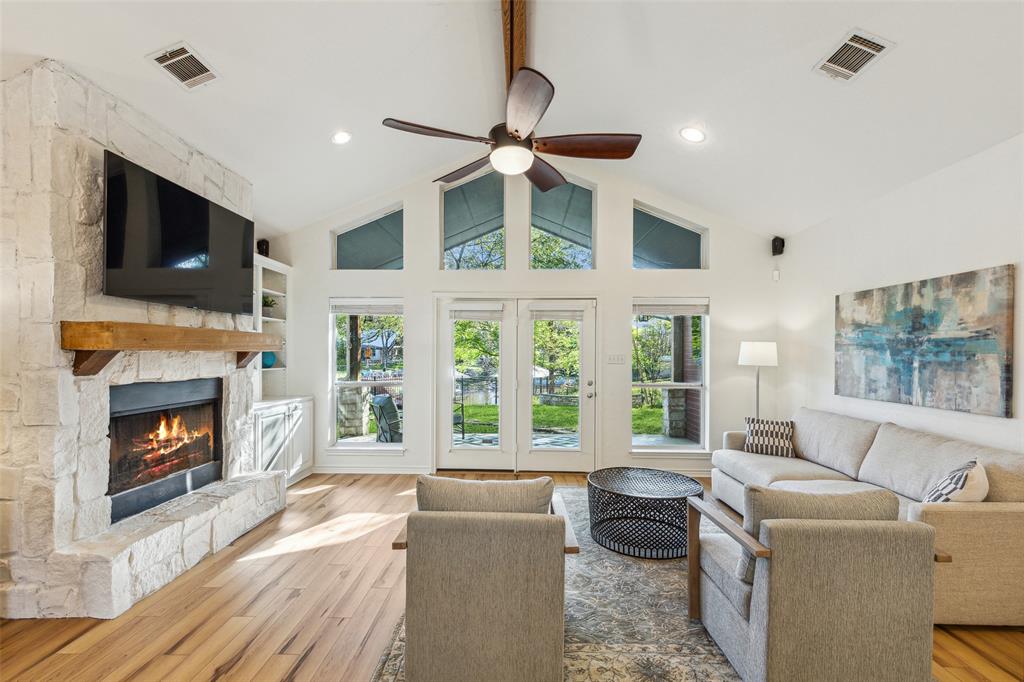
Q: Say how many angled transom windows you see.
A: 4